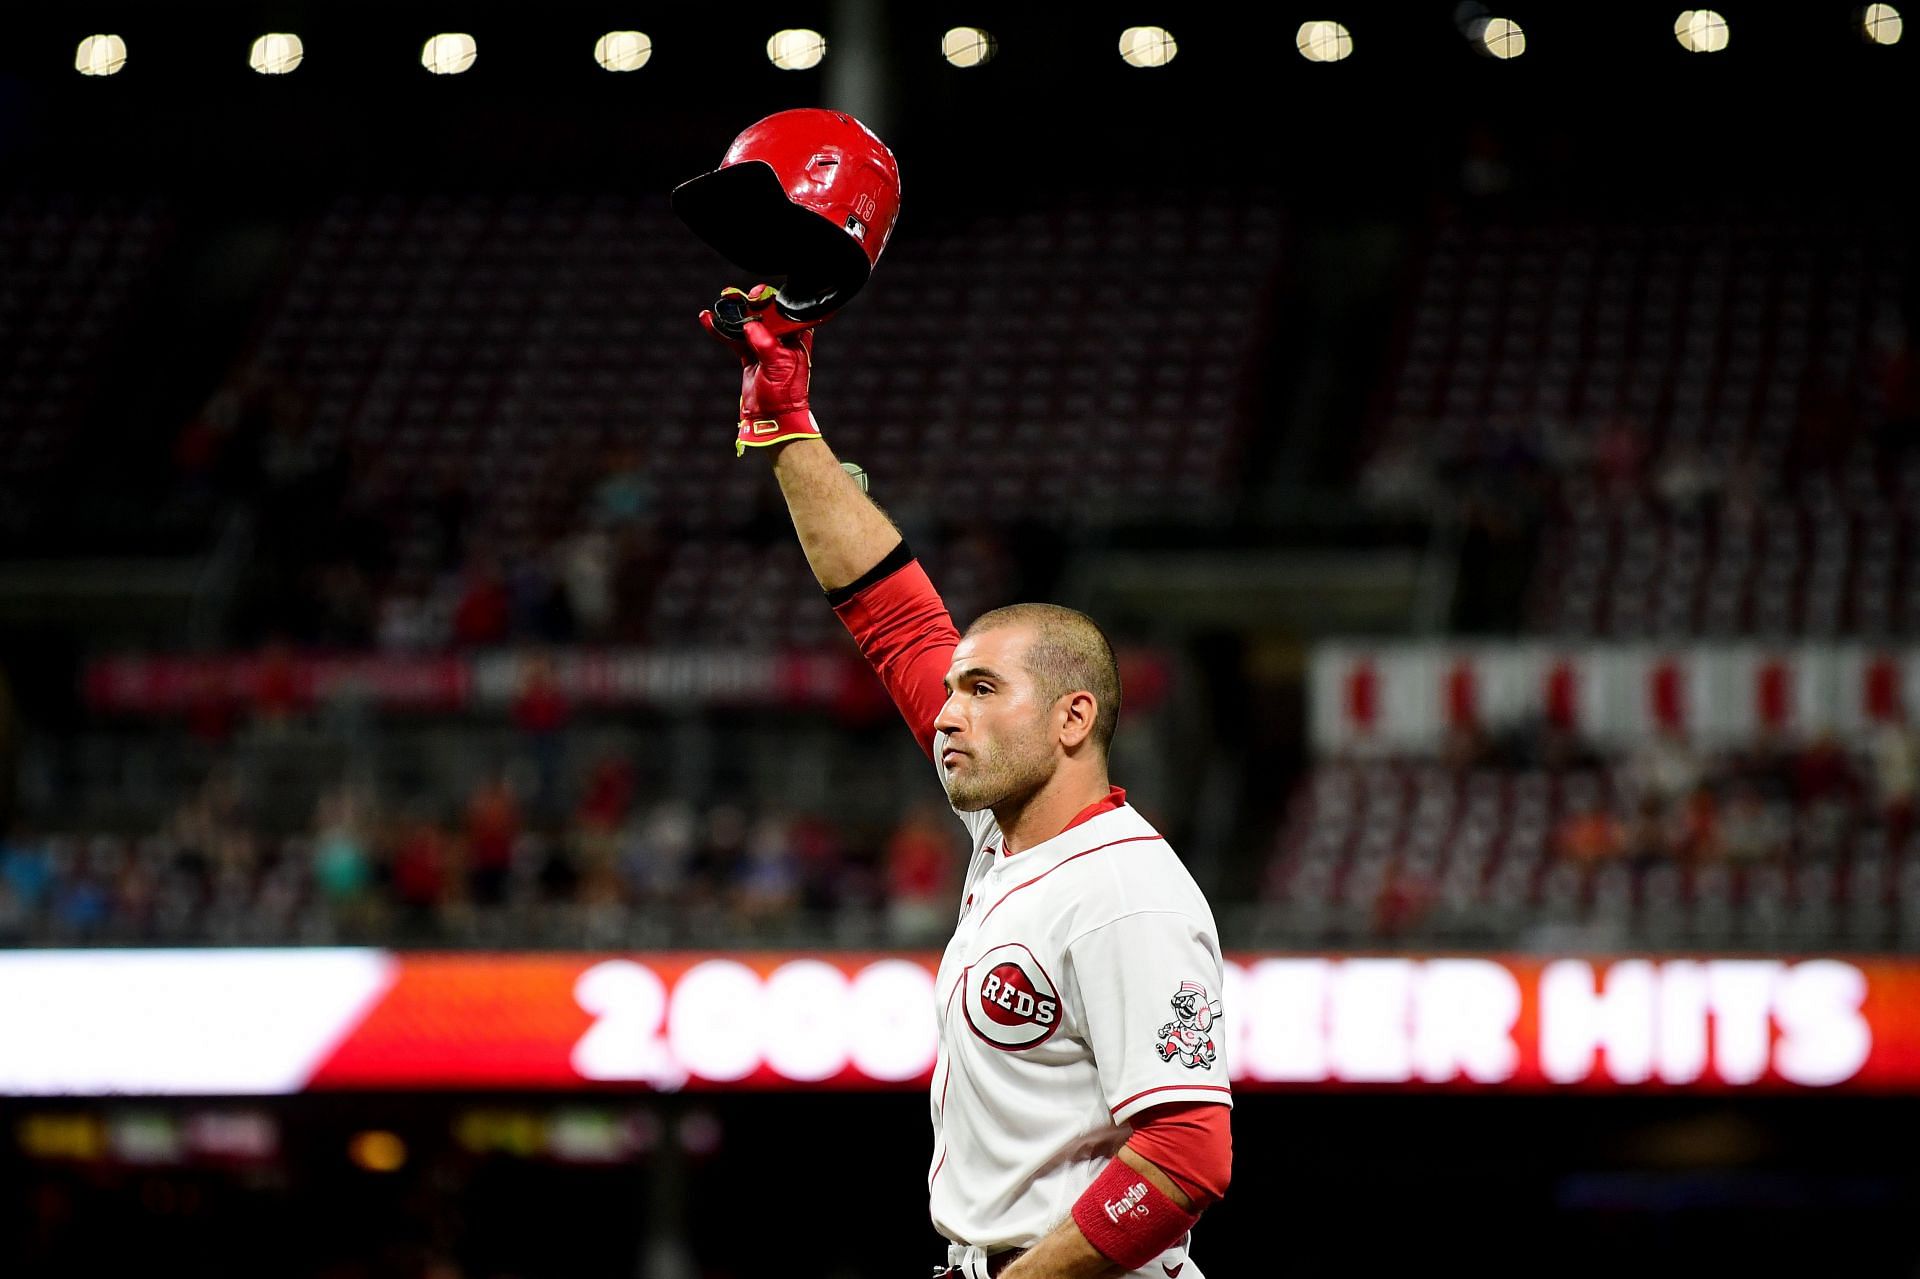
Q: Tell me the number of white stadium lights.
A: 11